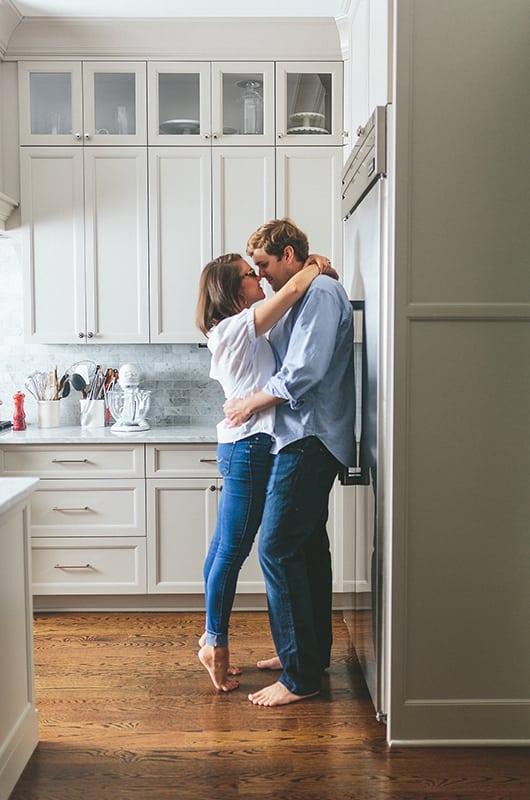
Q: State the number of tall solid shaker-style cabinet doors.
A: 5